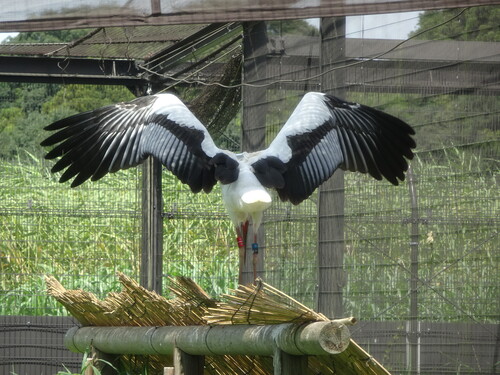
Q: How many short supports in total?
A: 3